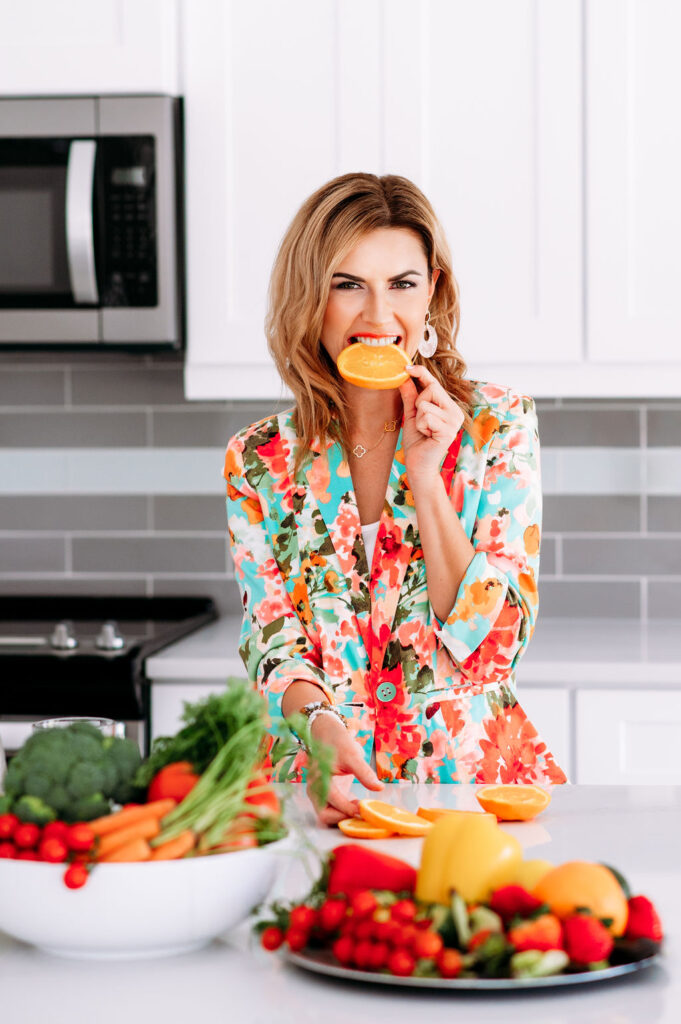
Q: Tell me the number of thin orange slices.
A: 4